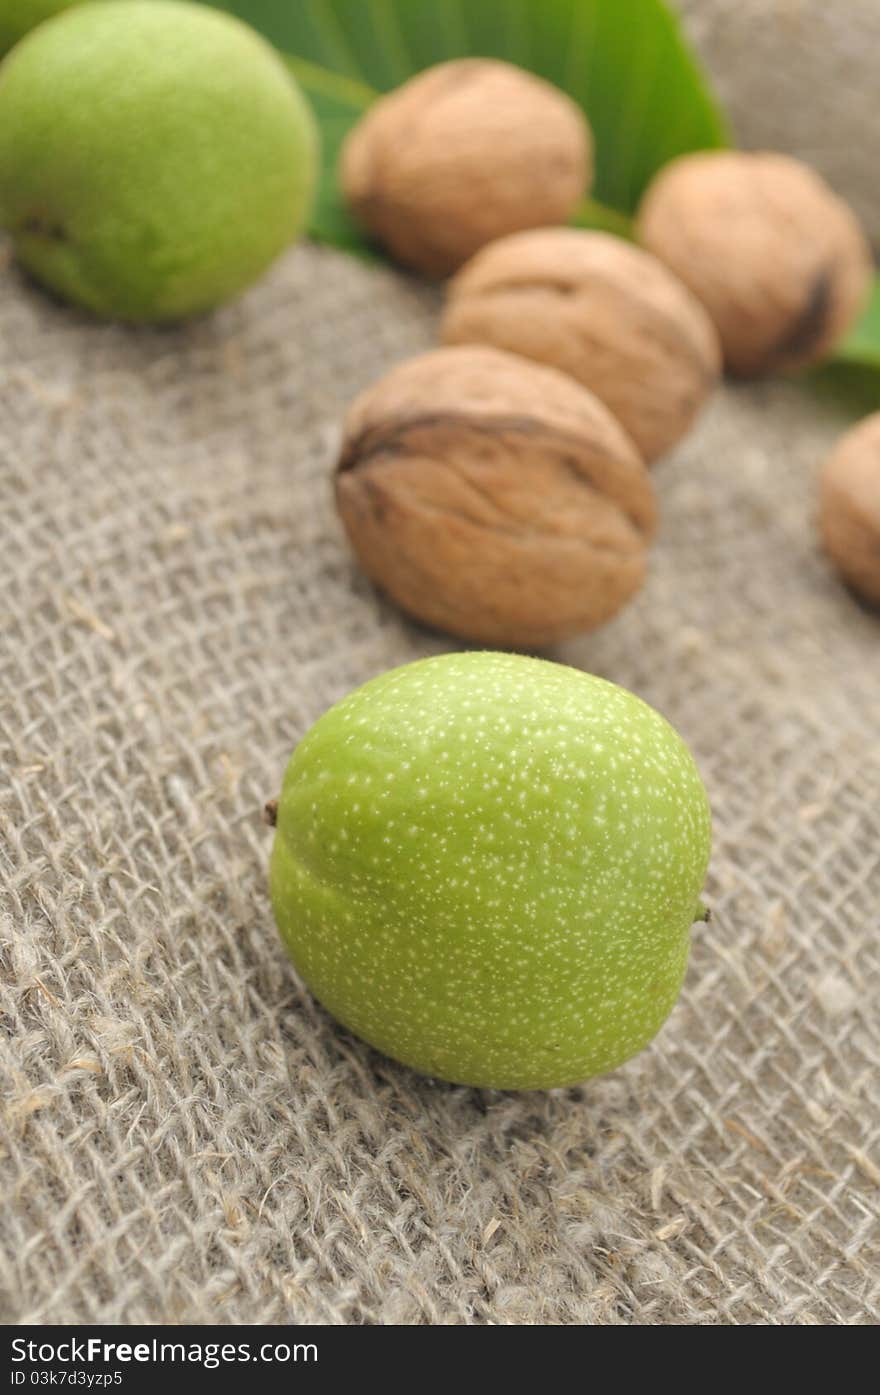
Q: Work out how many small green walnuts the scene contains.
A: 2